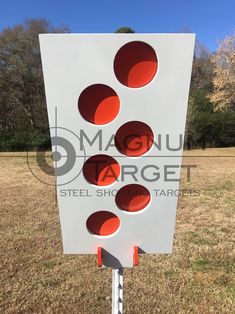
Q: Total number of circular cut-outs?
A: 6